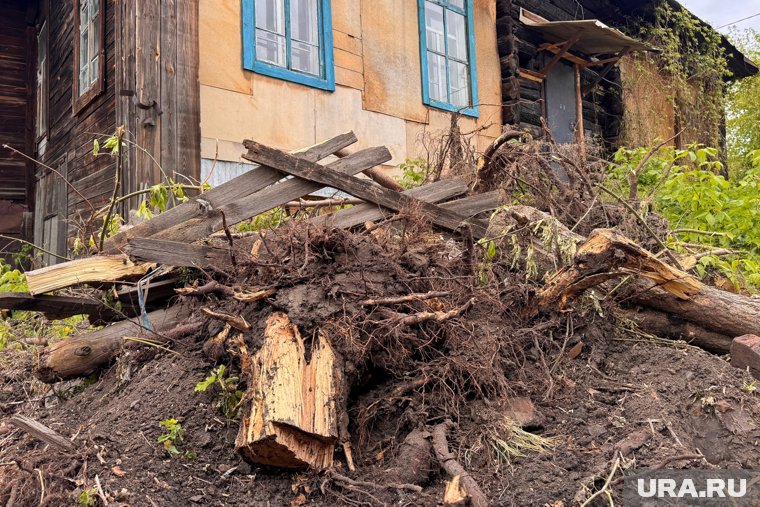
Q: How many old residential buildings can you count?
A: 1